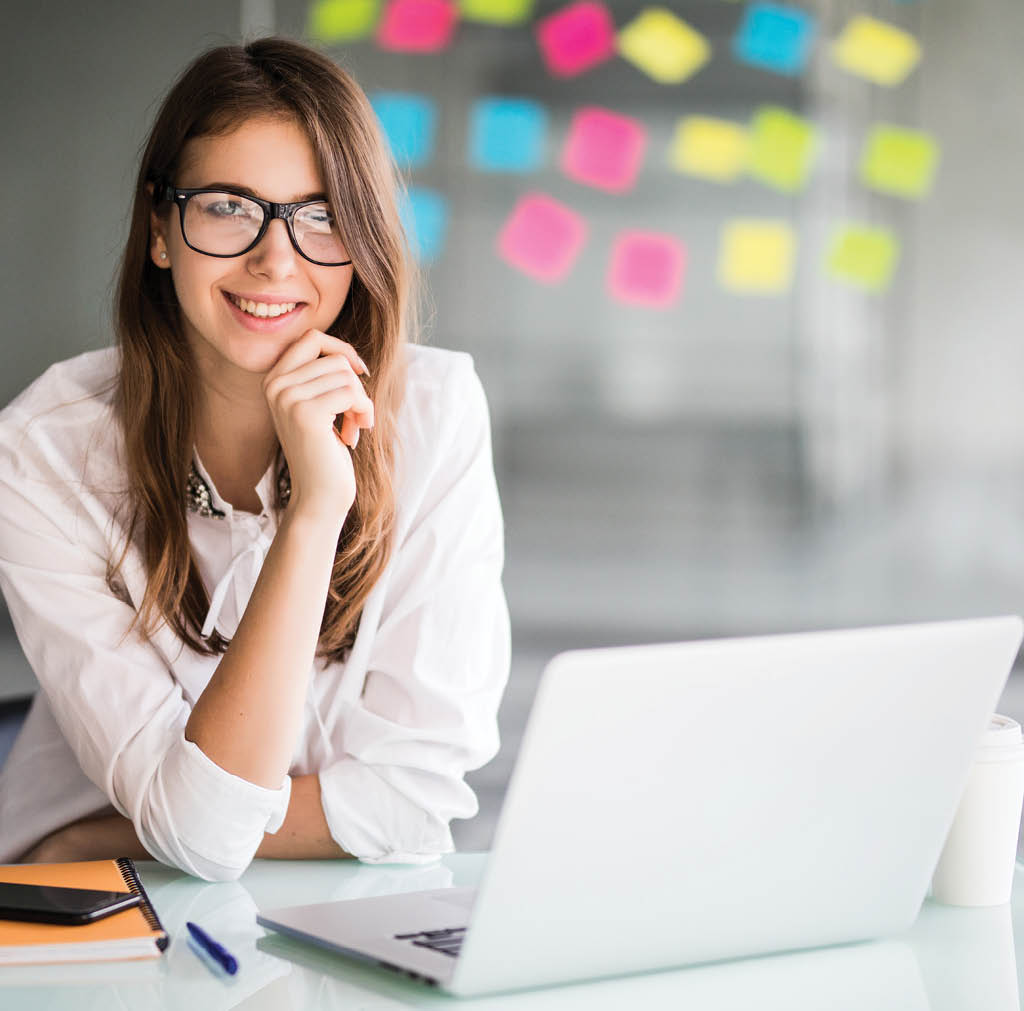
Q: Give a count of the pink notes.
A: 5